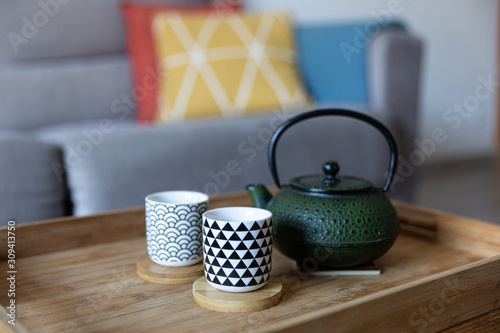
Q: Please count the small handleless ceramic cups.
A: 2